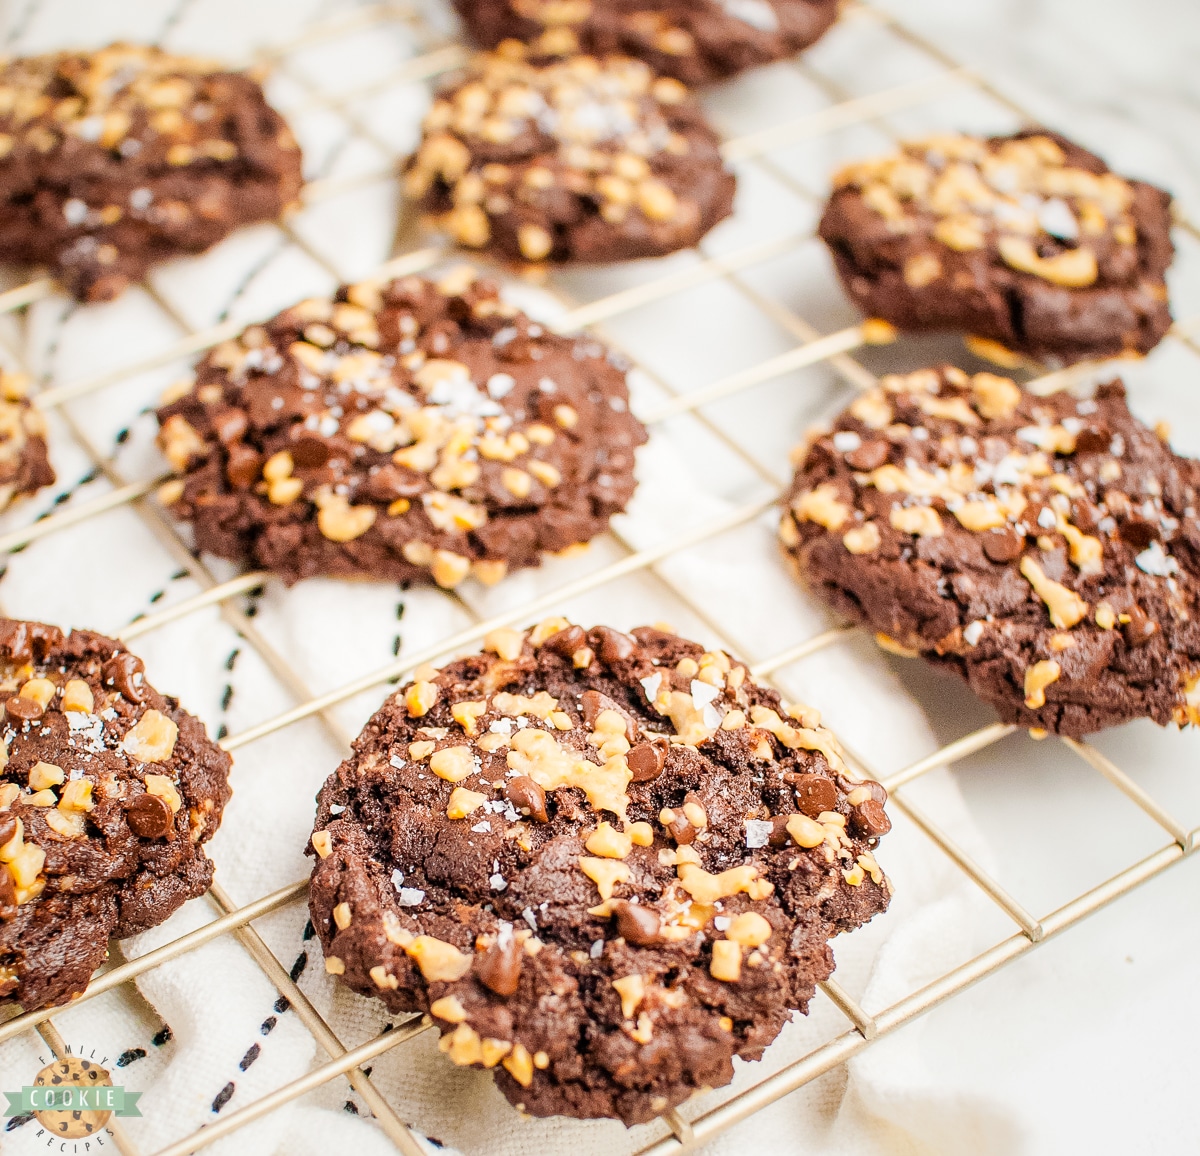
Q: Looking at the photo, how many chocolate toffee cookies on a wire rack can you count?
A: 9